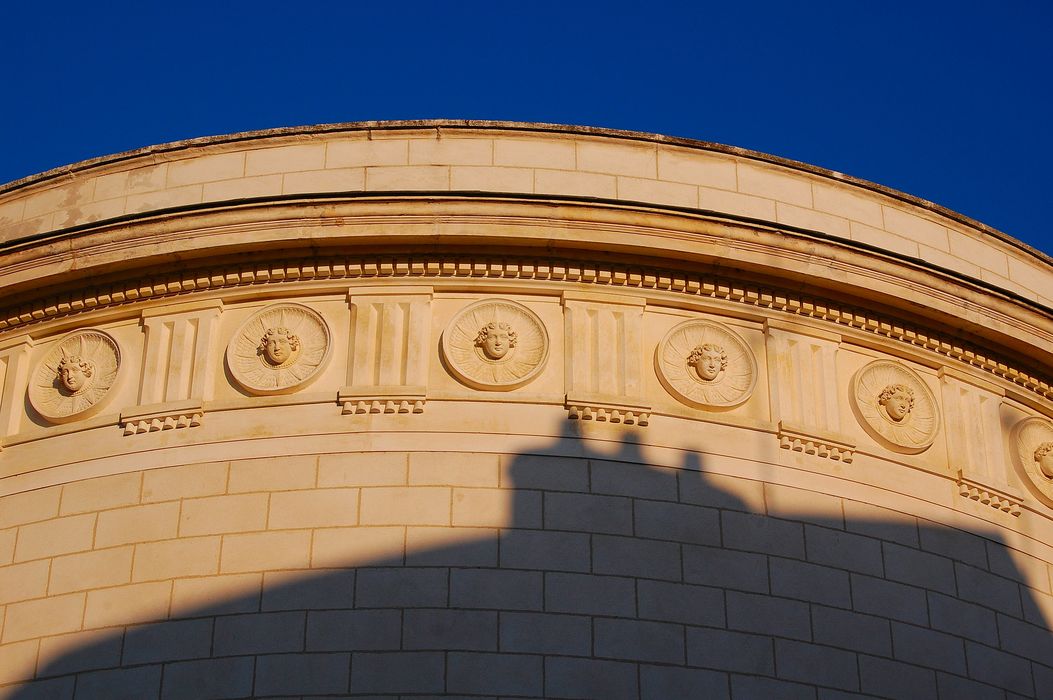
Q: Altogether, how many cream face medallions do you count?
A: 6